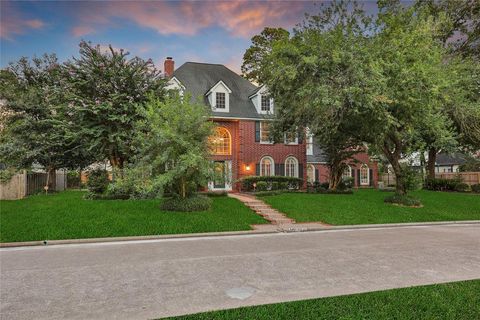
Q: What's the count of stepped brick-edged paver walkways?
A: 1